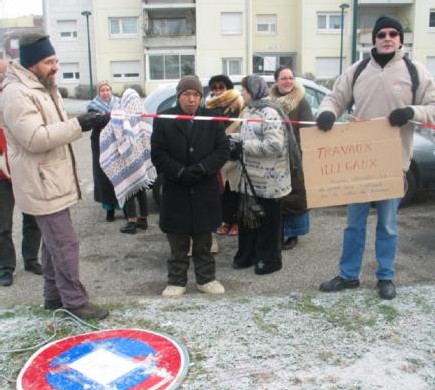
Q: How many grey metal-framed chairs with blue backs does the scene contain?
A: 0